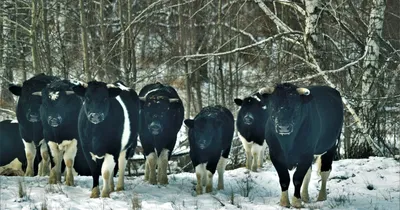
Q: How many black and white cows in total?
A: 8